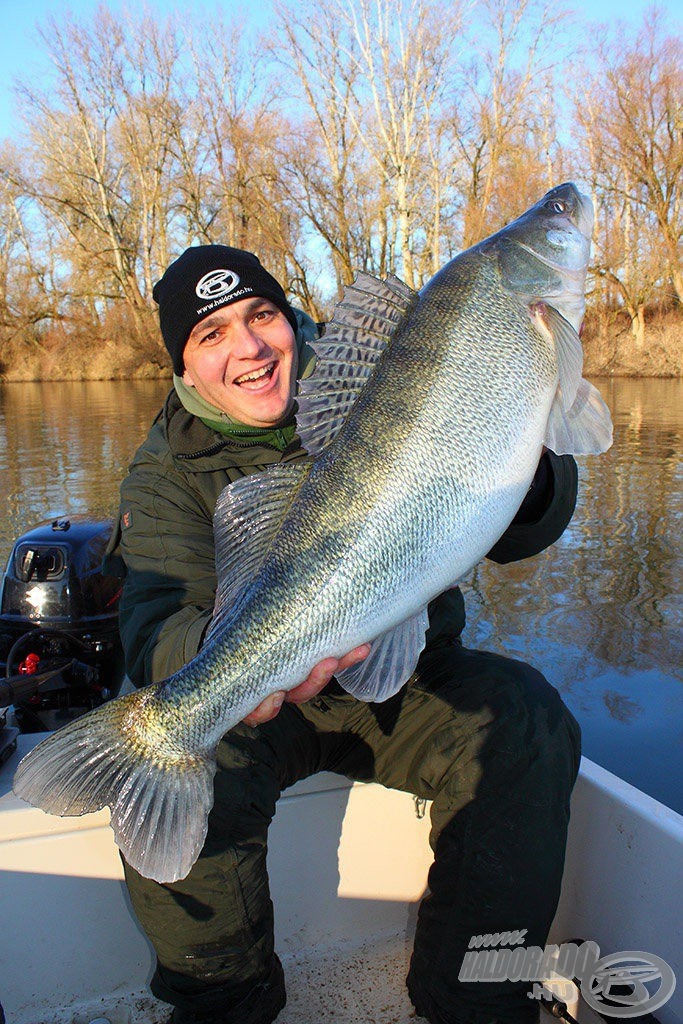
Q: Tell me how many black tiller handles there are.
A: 1